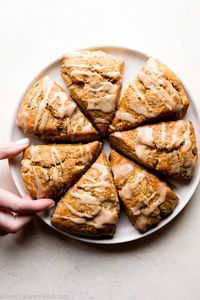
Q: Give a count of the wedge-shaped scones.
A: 7